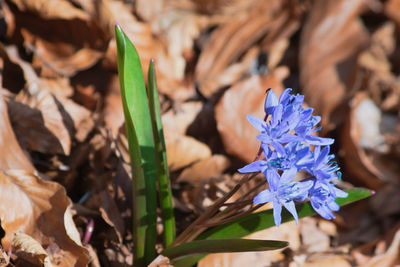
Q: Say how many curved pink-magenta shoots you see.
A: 1